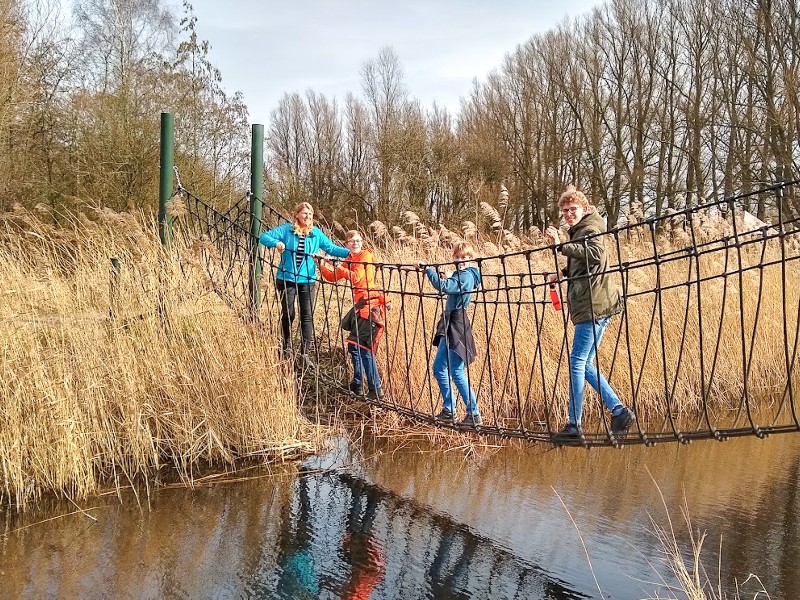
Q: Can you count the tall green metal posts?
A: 2